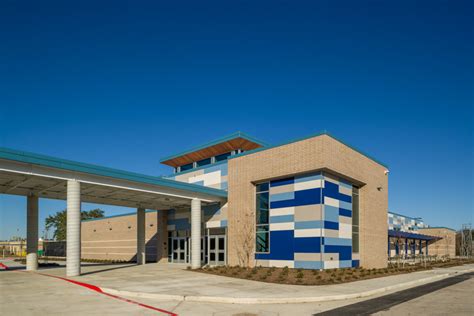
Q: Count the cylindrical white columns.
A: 4